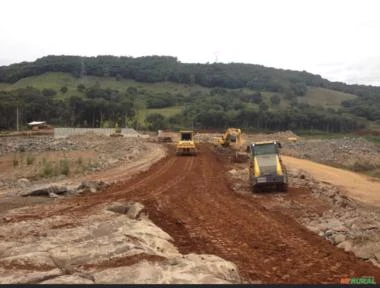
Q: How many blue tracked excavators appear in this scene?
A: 0